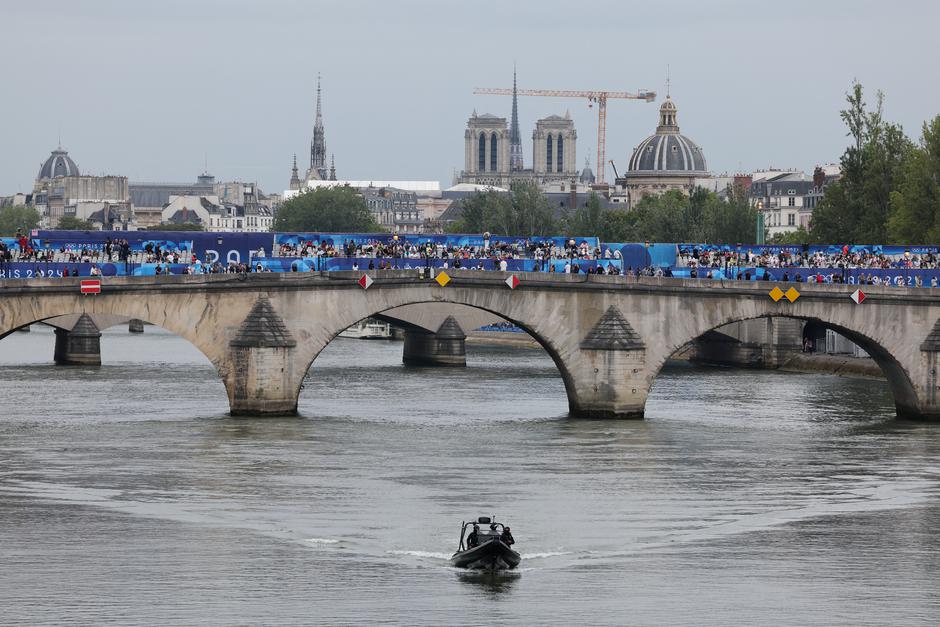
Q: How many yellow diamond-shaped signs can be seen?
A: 3